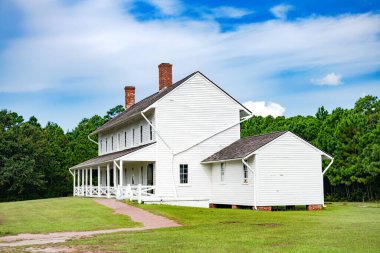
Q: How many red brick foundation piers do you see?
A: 4